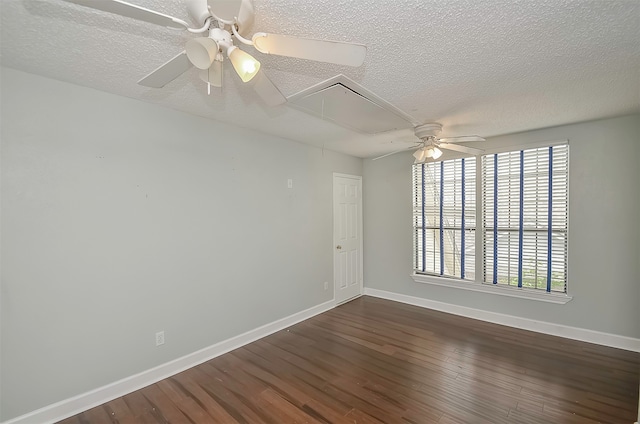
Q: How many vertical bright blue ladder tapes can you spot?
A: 6